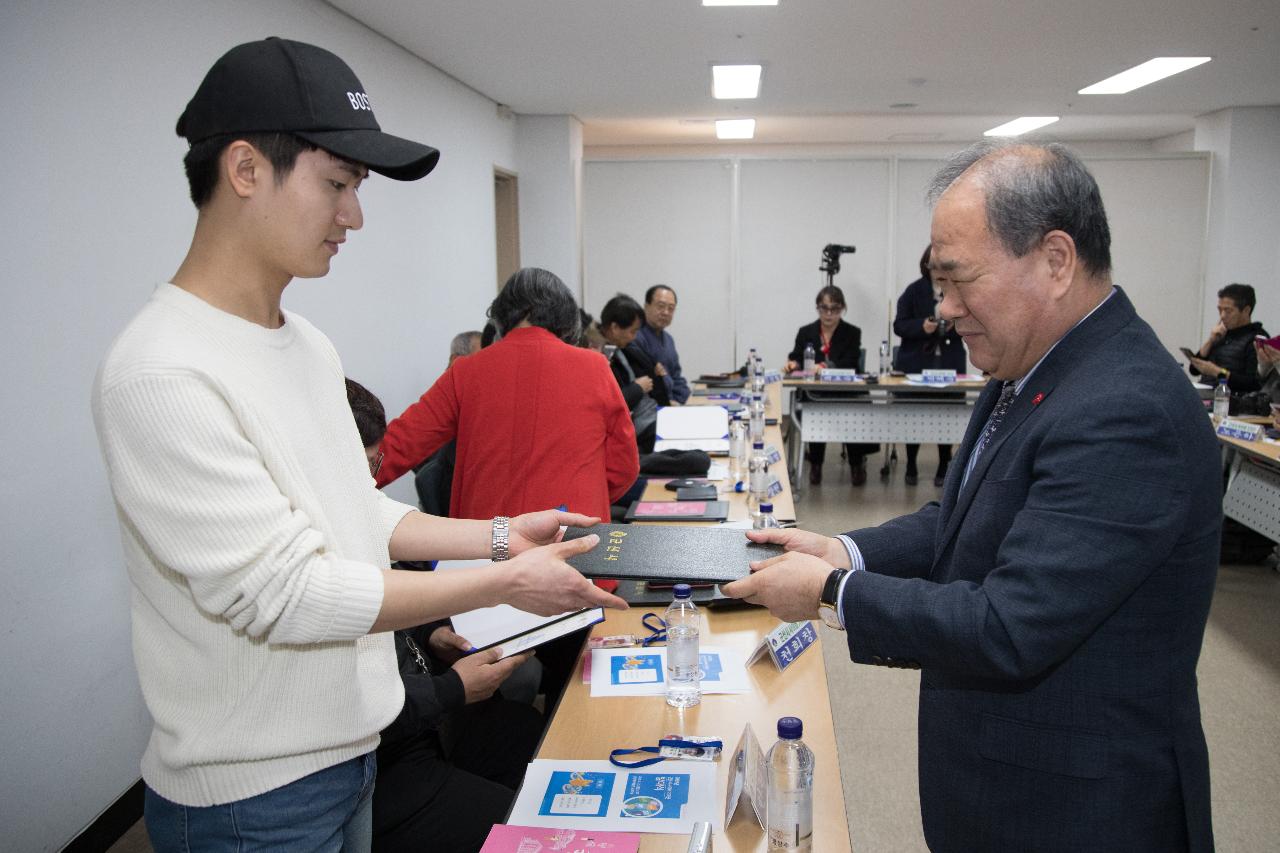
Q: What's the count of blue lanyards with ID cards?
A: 2